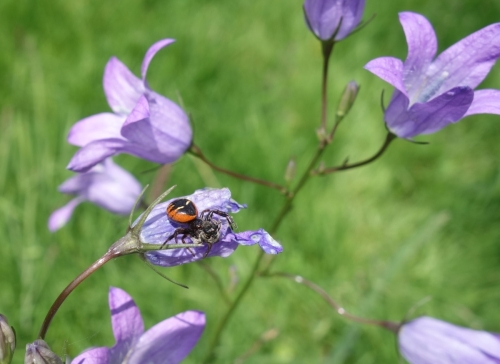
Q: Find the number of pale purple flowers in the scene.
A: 7